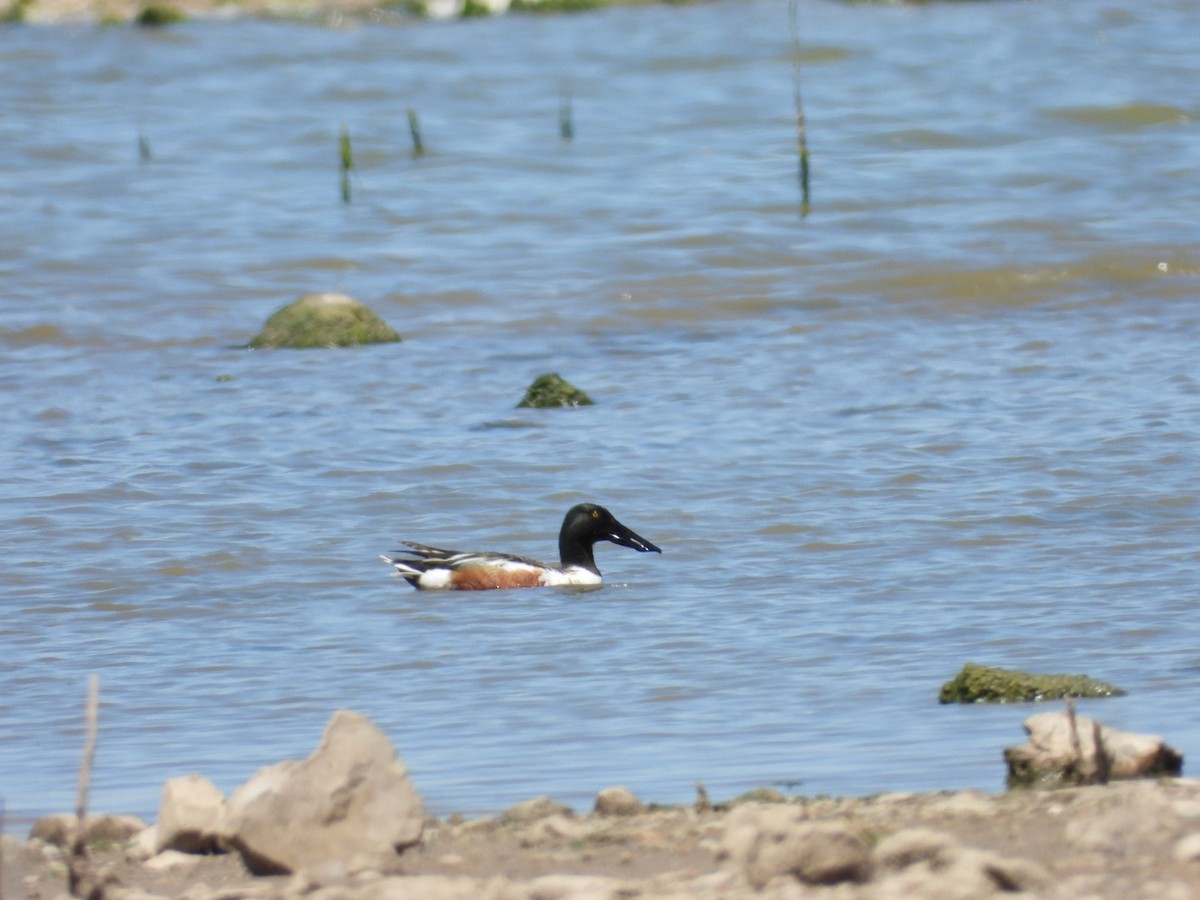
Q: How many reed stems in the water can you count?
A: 5